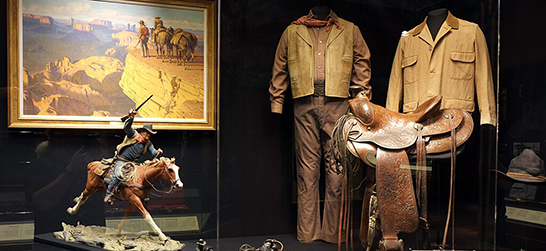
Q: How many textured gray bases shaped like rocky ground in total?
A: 1